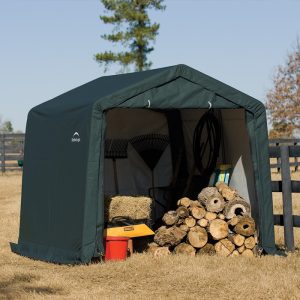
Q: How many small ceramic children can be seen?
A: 0